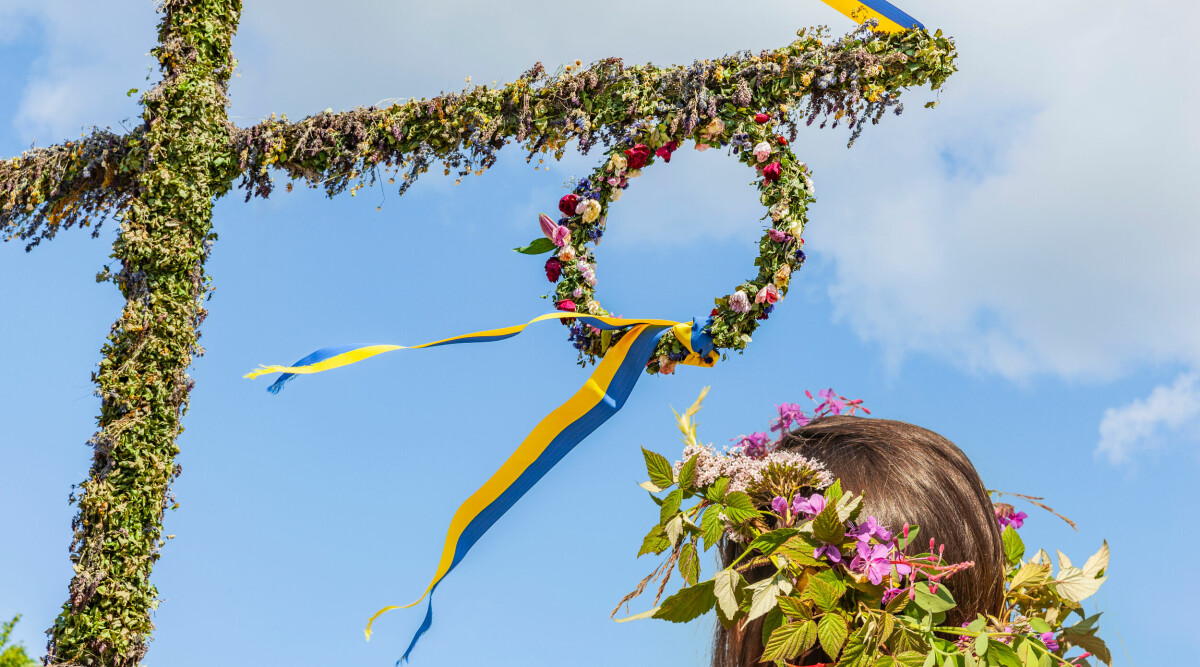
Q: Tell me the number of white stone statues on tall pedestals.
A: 0